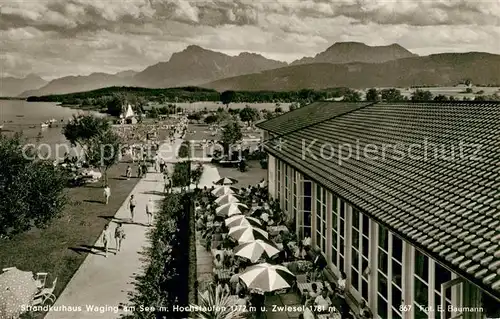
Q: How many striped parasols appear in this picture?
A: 8